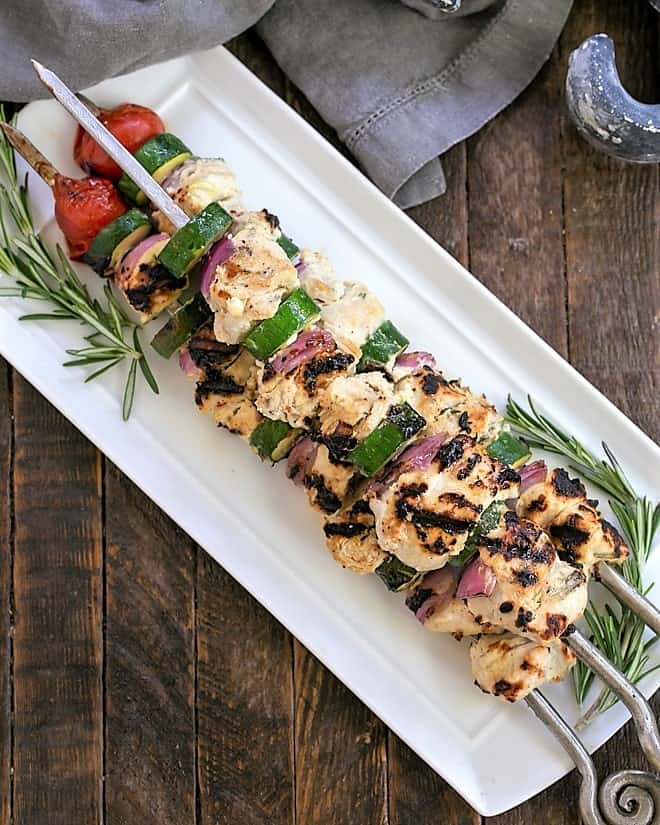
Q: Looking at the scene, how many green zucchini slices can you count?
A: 12